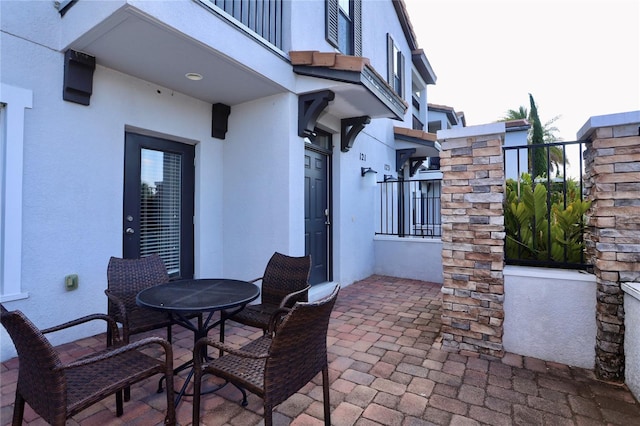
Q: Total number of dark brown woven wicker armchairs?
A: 4